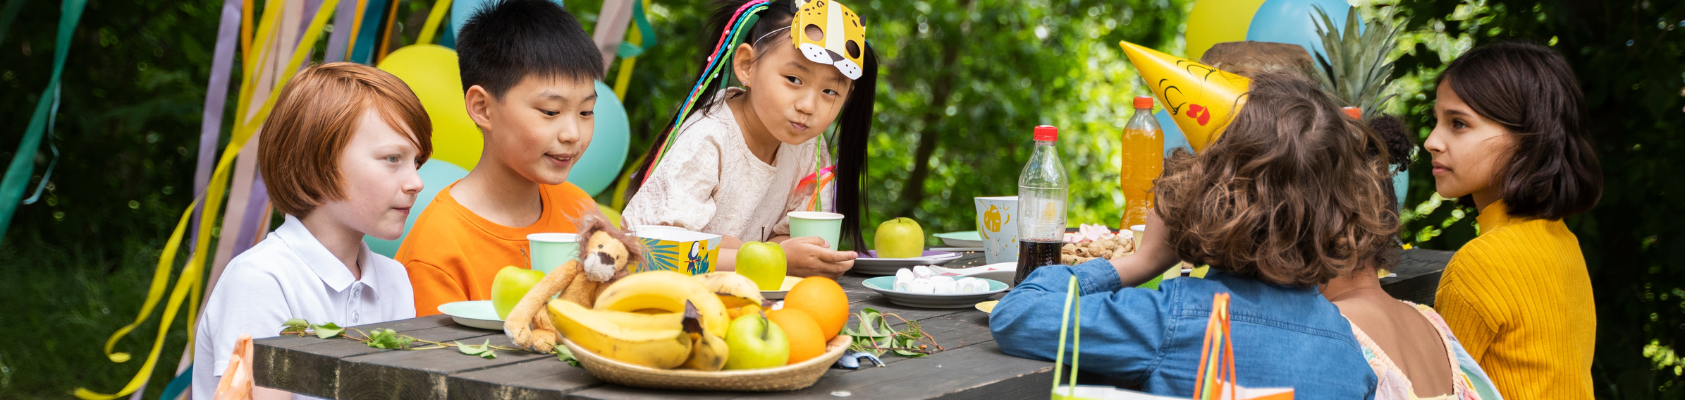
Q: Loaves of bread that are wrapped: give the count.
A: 0